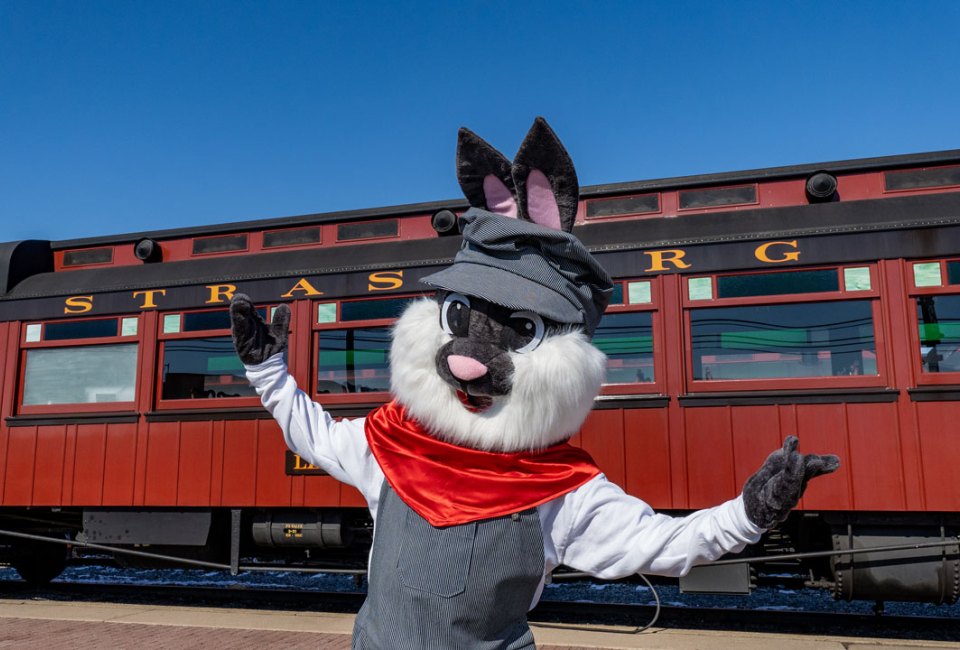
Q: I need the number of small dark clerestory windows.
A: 7